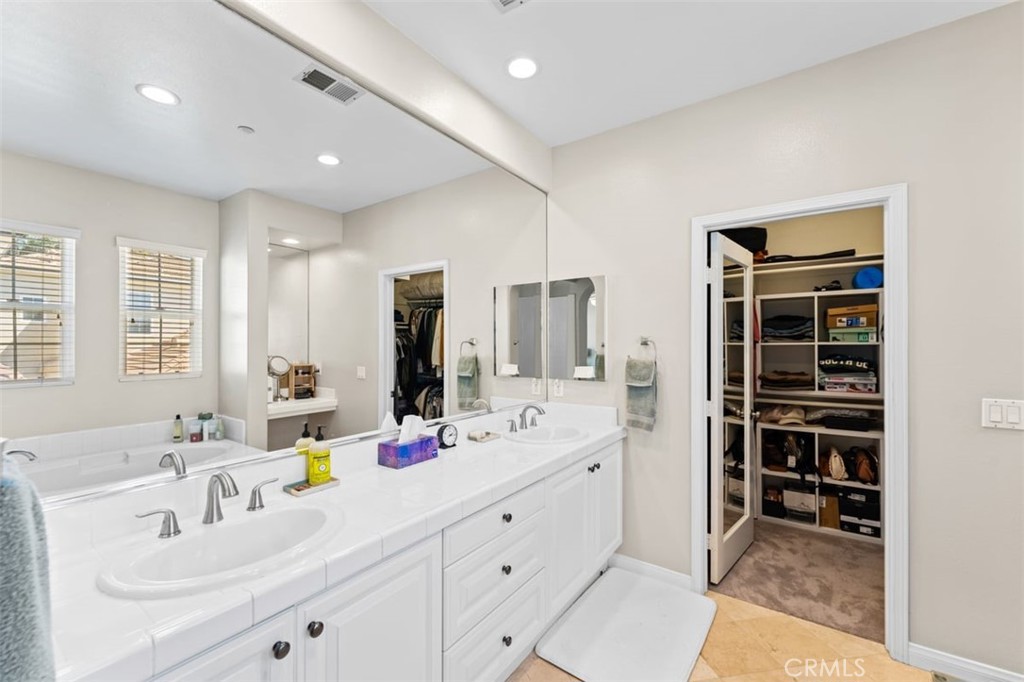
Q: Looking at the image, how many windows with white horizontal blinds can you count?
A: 2